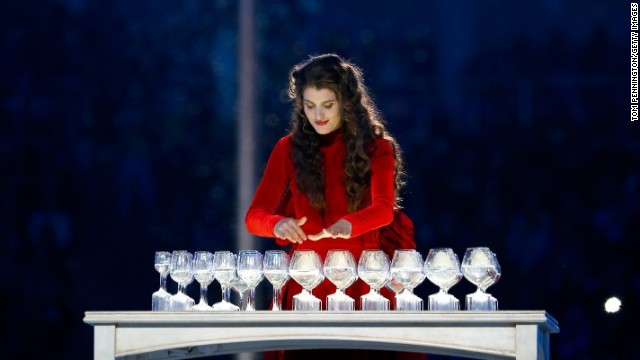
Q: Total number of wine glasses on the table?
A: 12